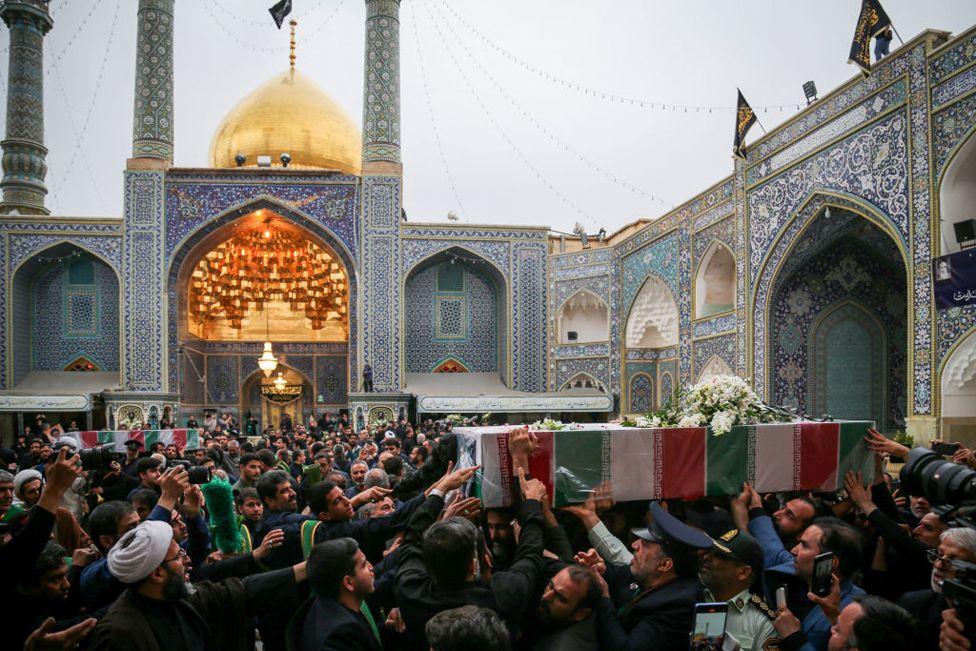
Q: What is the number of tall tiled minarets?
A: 3